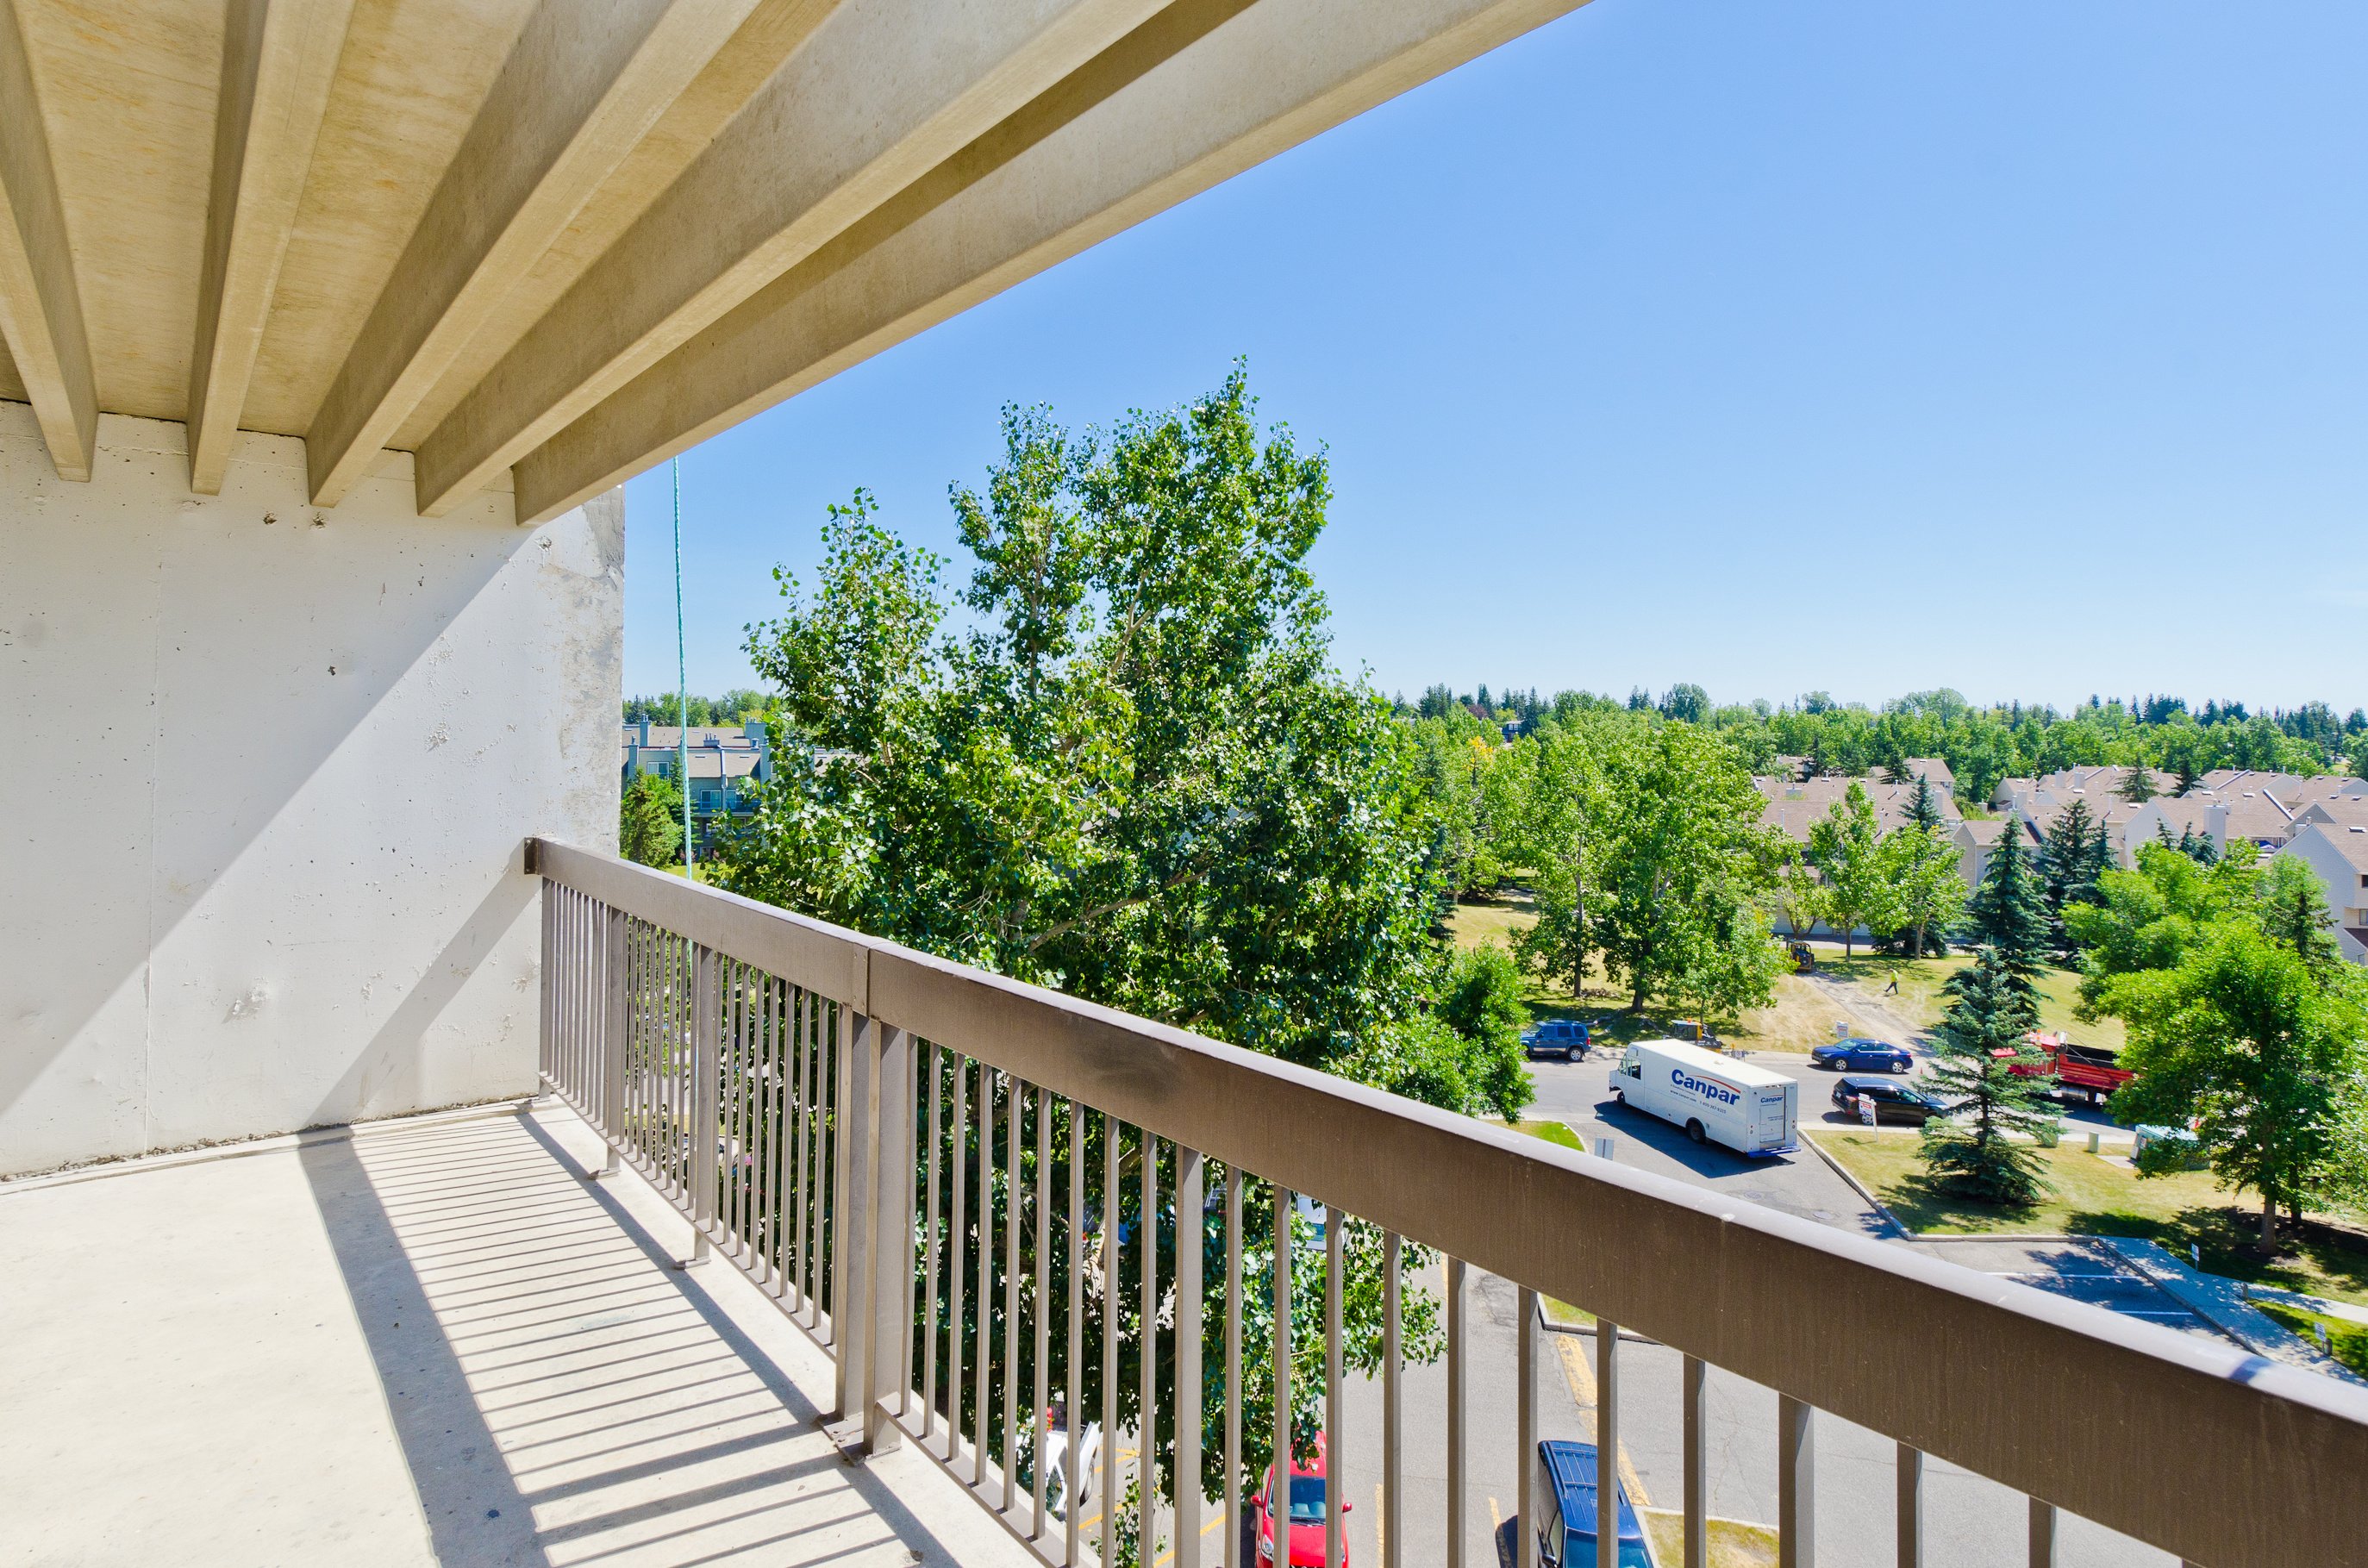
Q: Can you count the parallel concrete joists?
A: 5